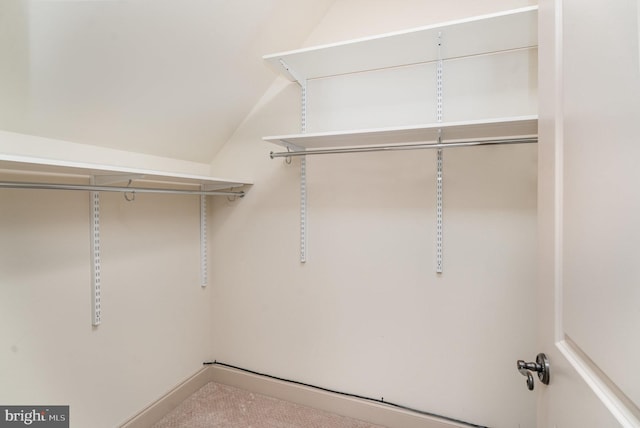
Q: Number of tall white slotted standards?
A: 4